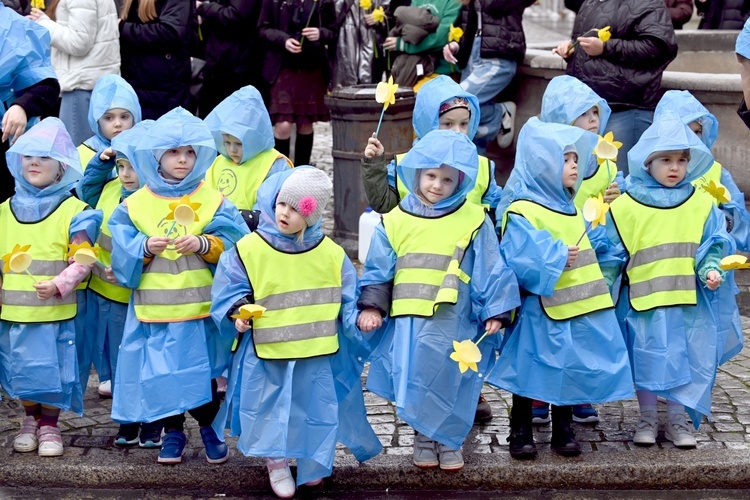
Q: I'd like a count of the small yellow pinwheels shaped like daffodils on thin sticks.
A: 10